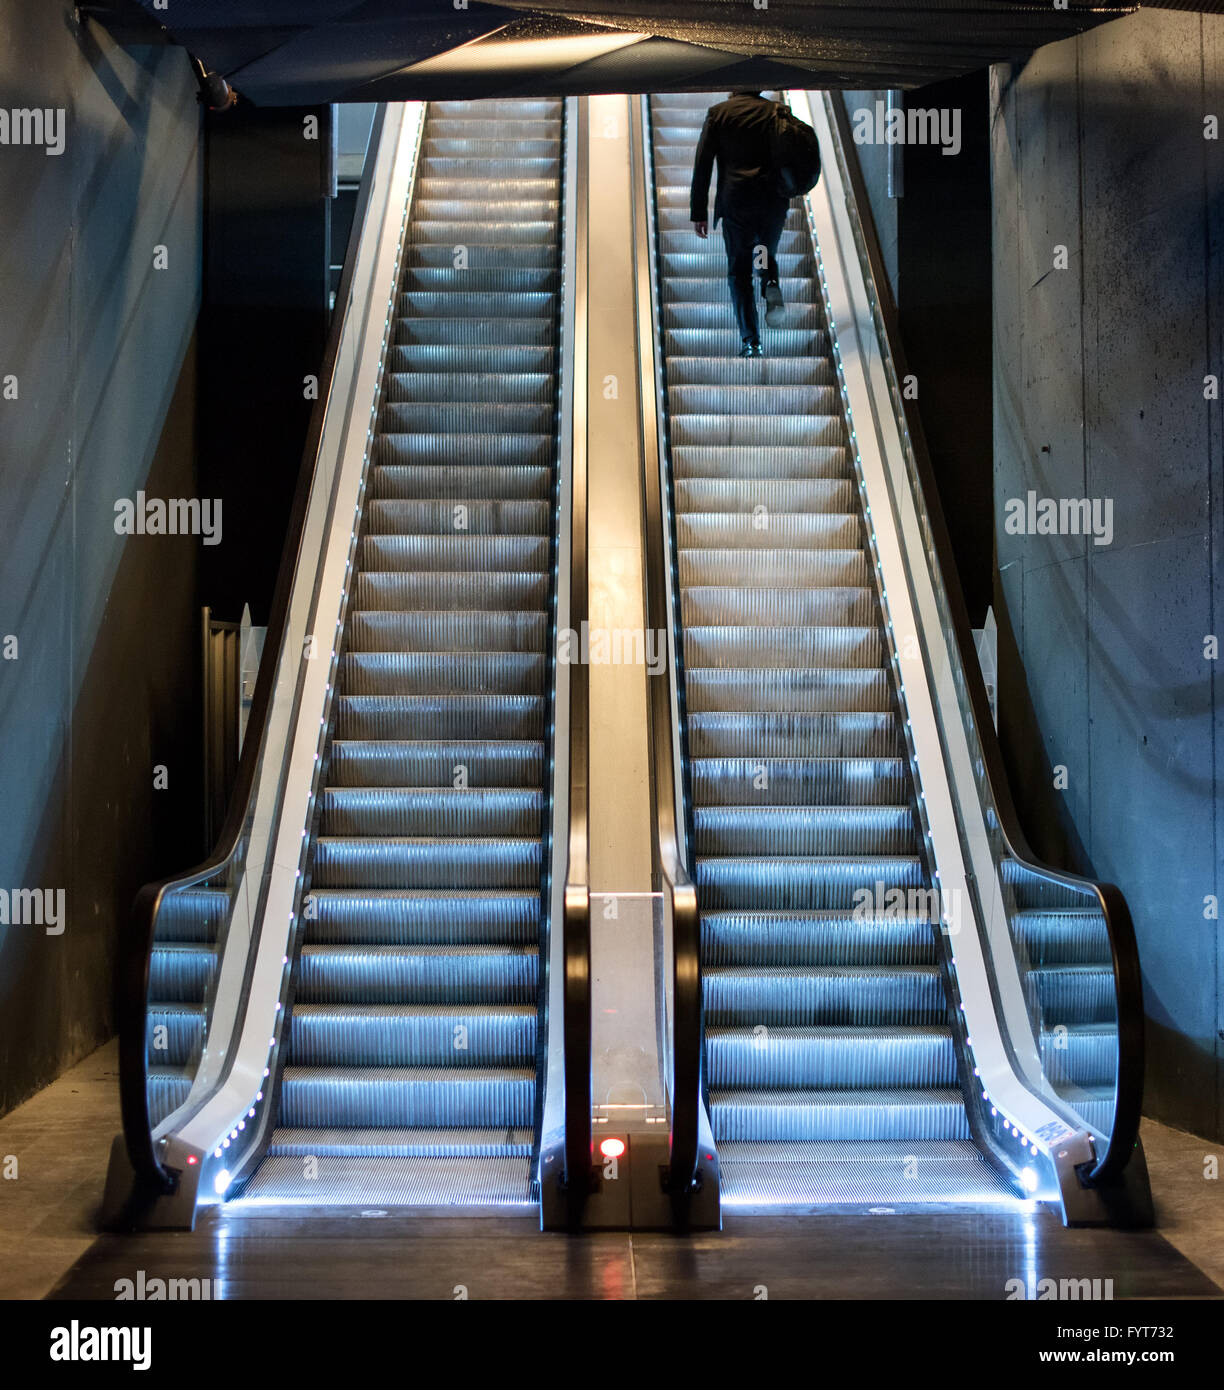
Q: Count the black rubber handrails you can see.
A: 4